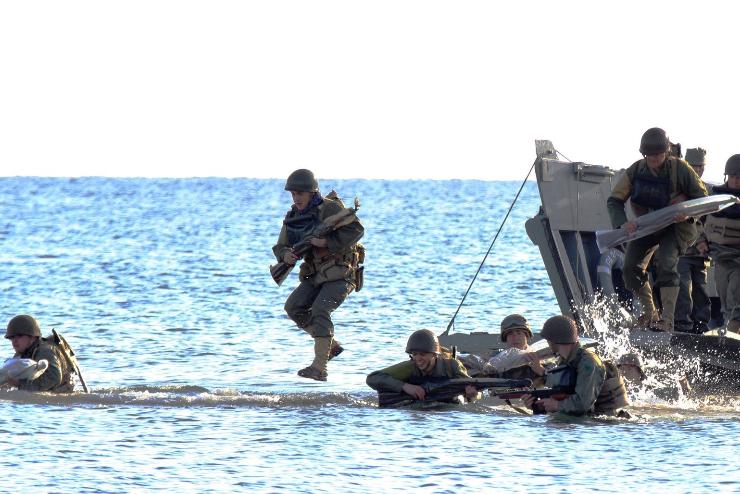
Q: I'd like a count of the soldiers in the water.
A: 5